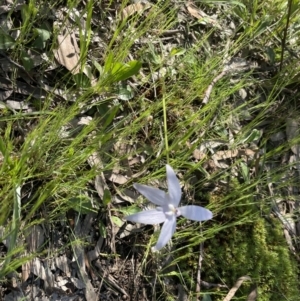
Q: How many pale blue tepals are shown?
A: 5